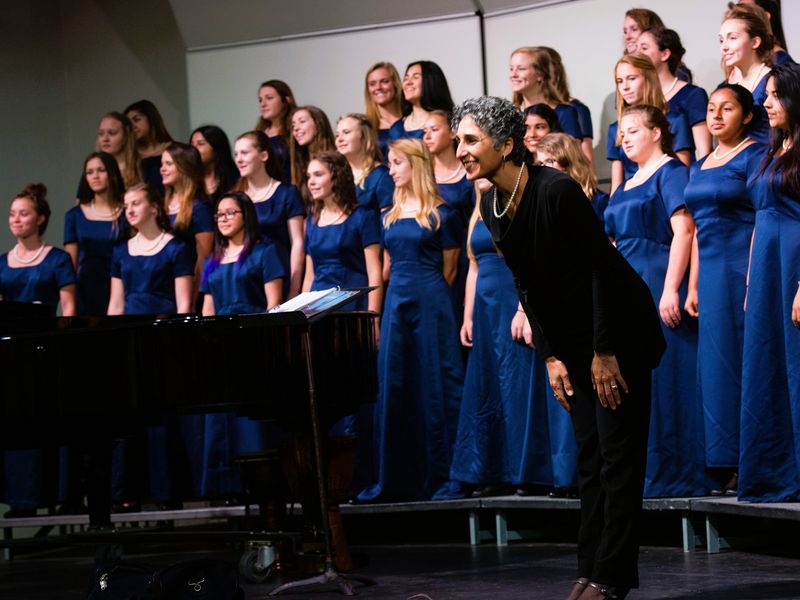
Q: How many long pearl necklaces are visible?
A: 1